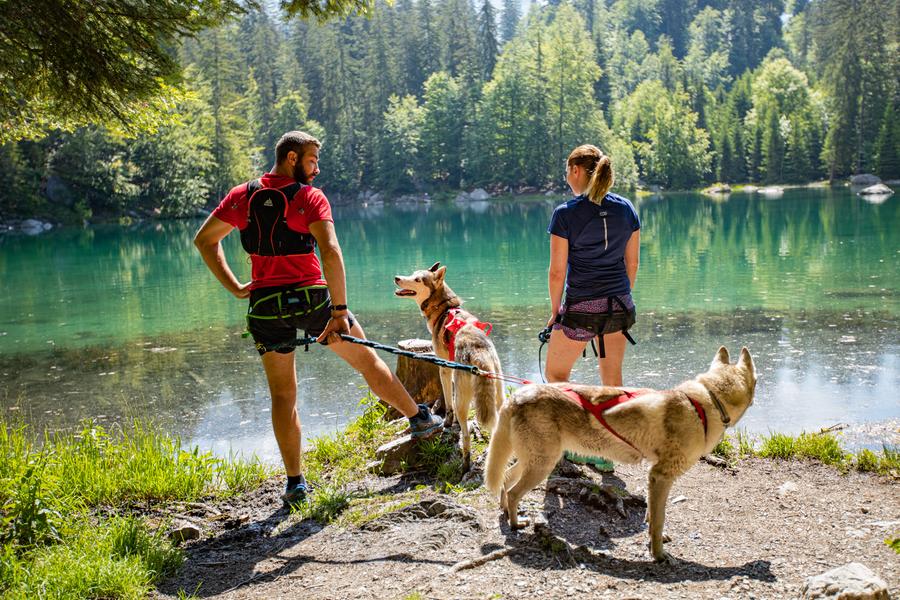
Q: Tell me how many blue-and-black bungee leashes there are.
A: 1